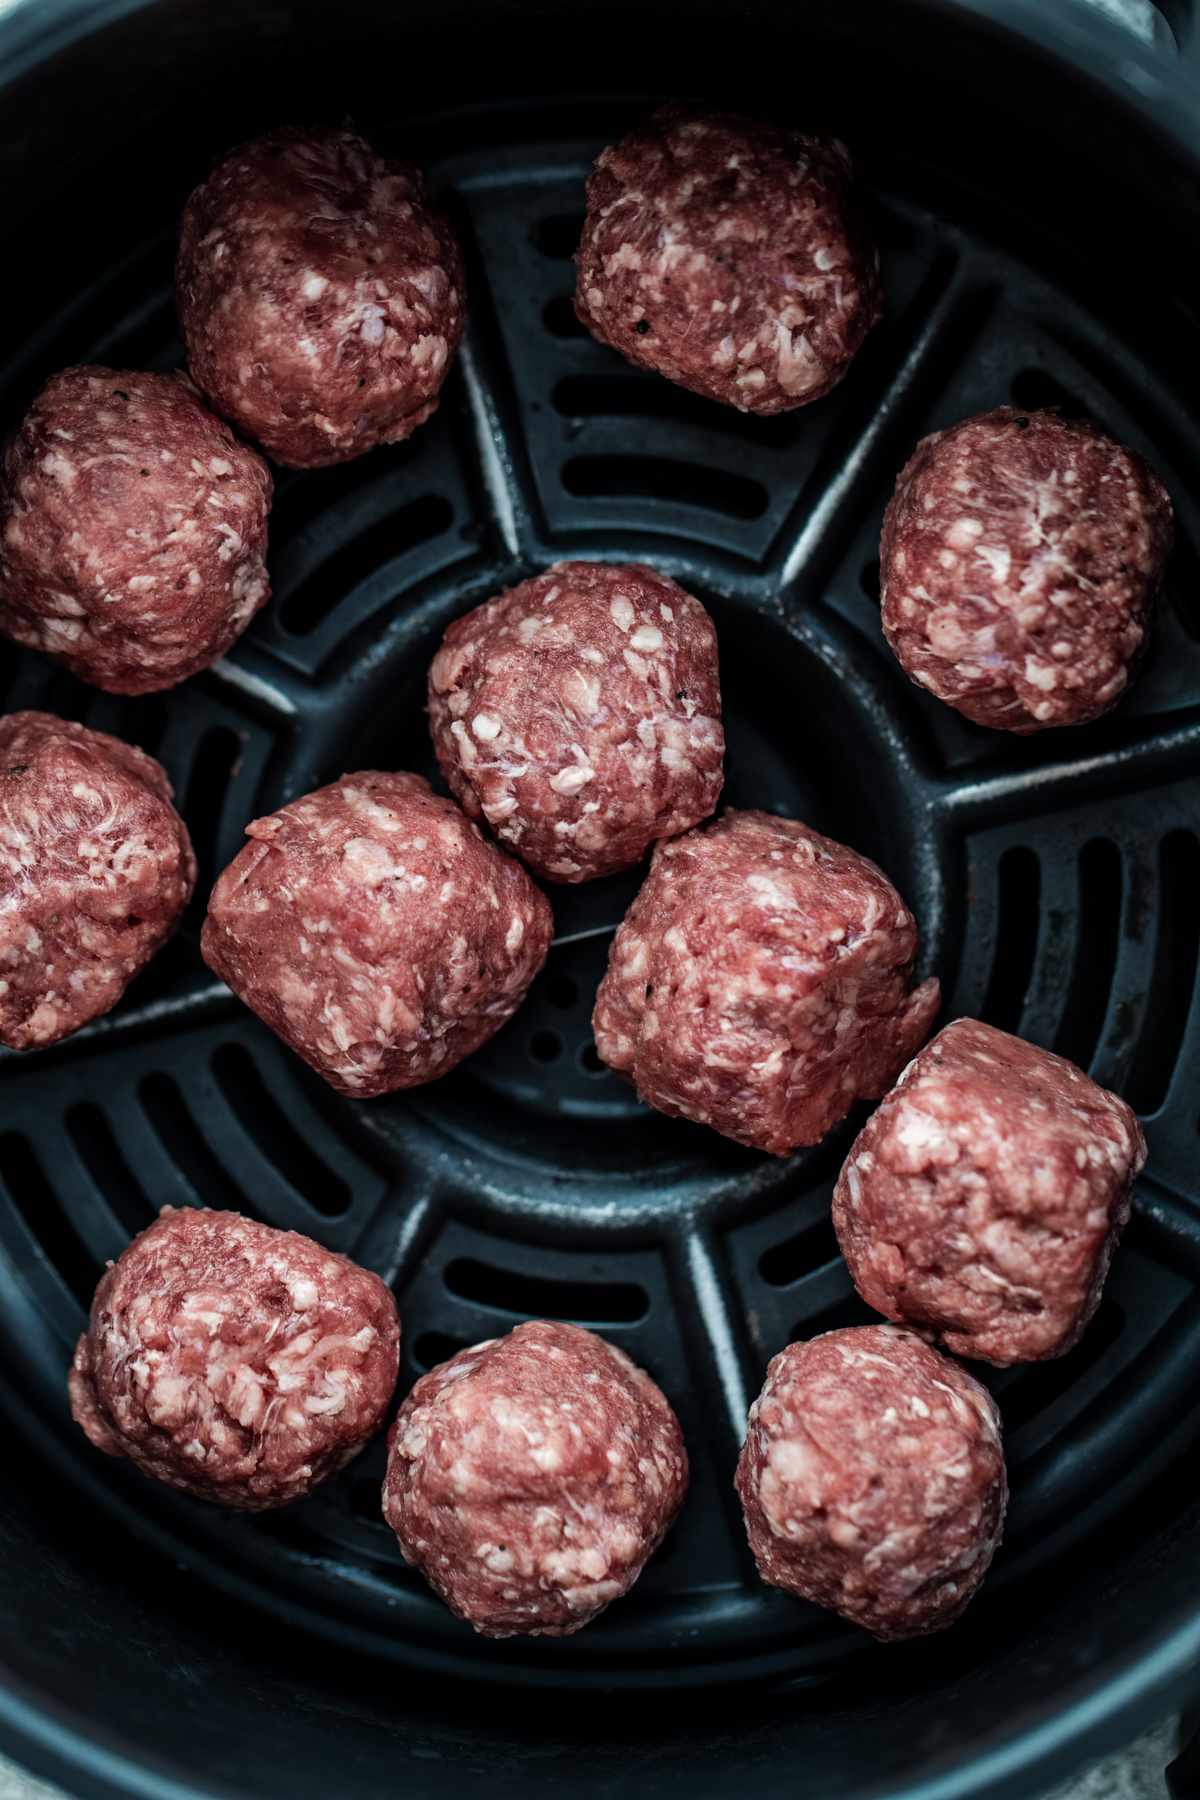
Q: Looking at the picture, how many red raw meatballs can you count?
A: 12